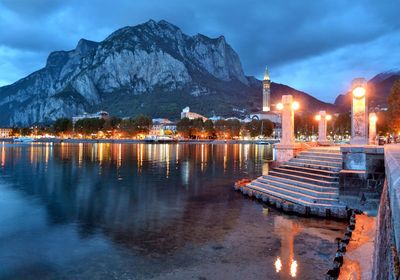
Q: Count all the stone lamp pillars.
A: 4